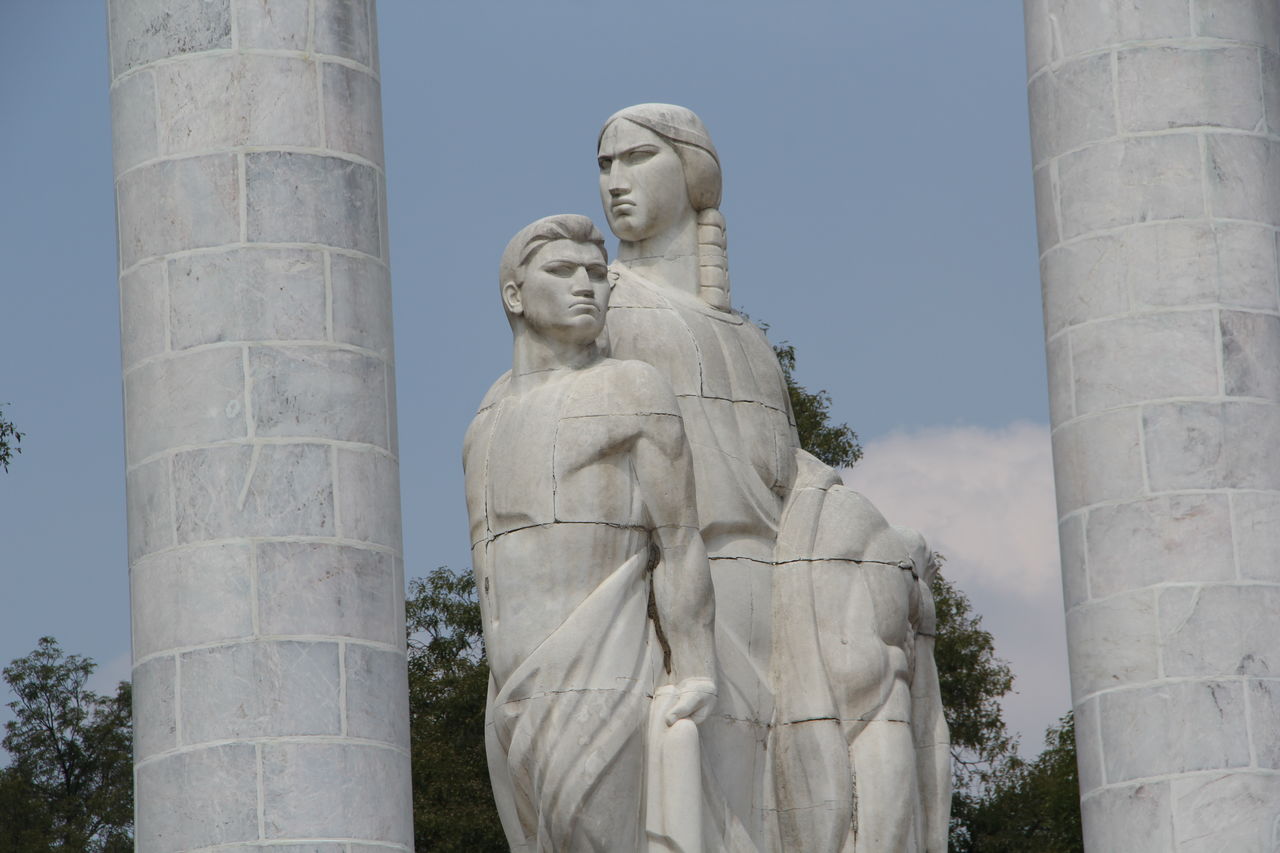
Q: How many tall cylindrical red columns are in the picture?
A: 0